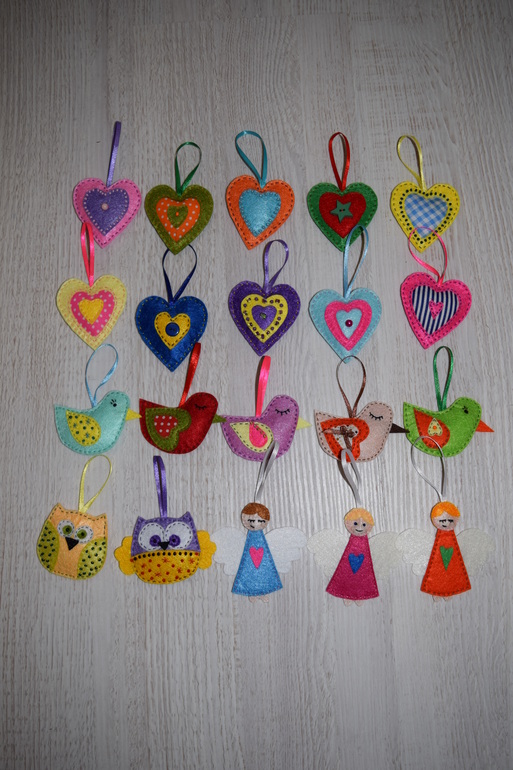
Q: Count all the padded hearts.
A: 10